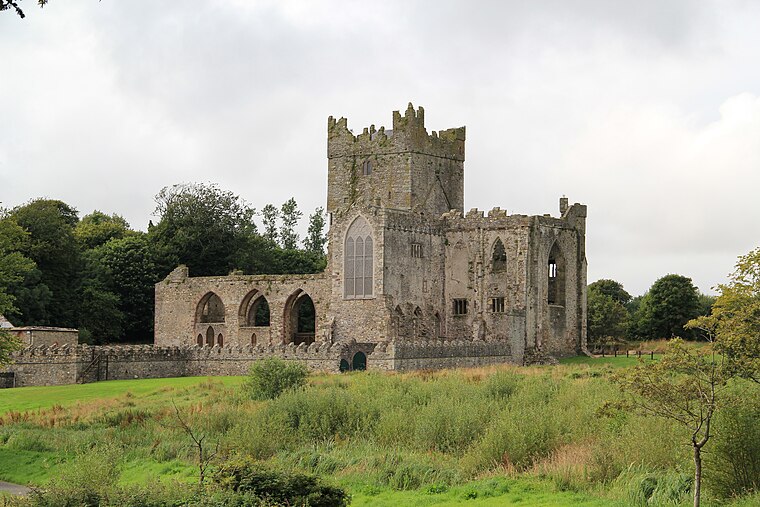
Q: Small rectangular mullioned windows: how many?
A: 3